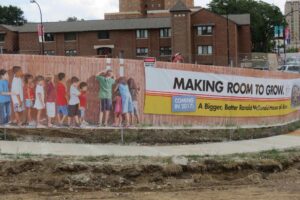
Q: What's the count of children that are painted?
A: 12